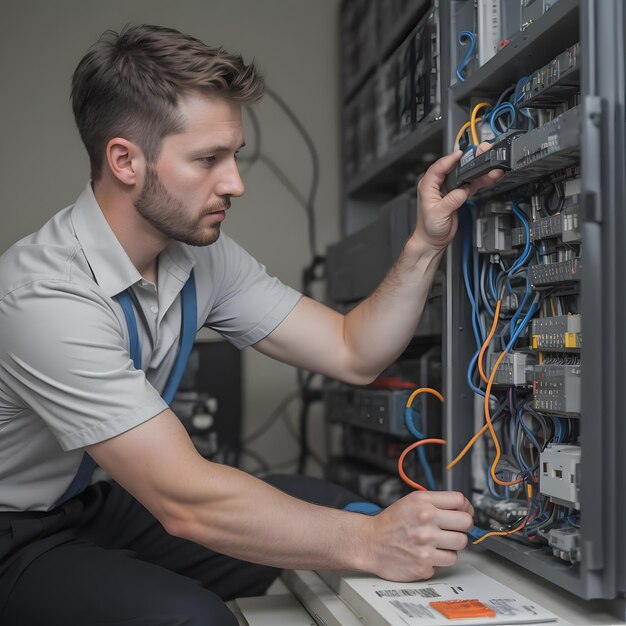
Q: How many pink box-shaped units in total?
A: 0